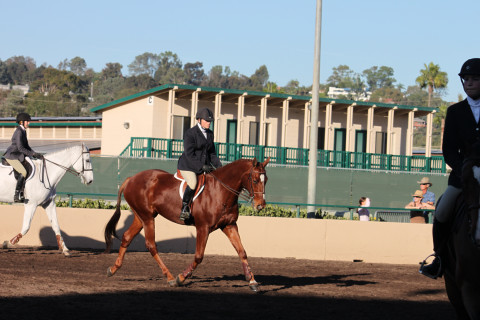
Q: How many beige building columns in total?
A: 13